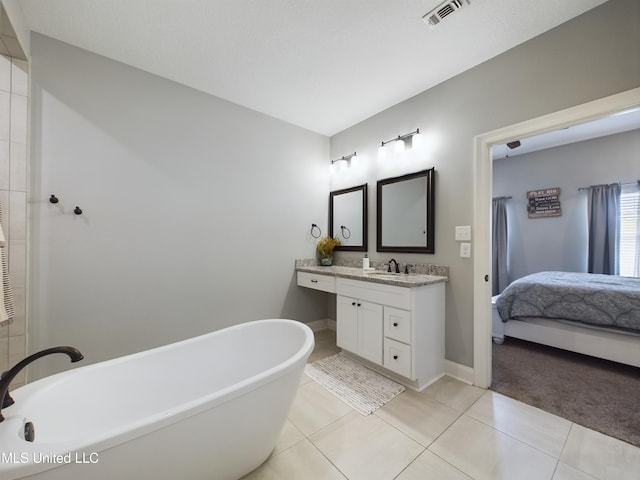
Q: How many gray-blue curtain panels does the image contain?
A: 2